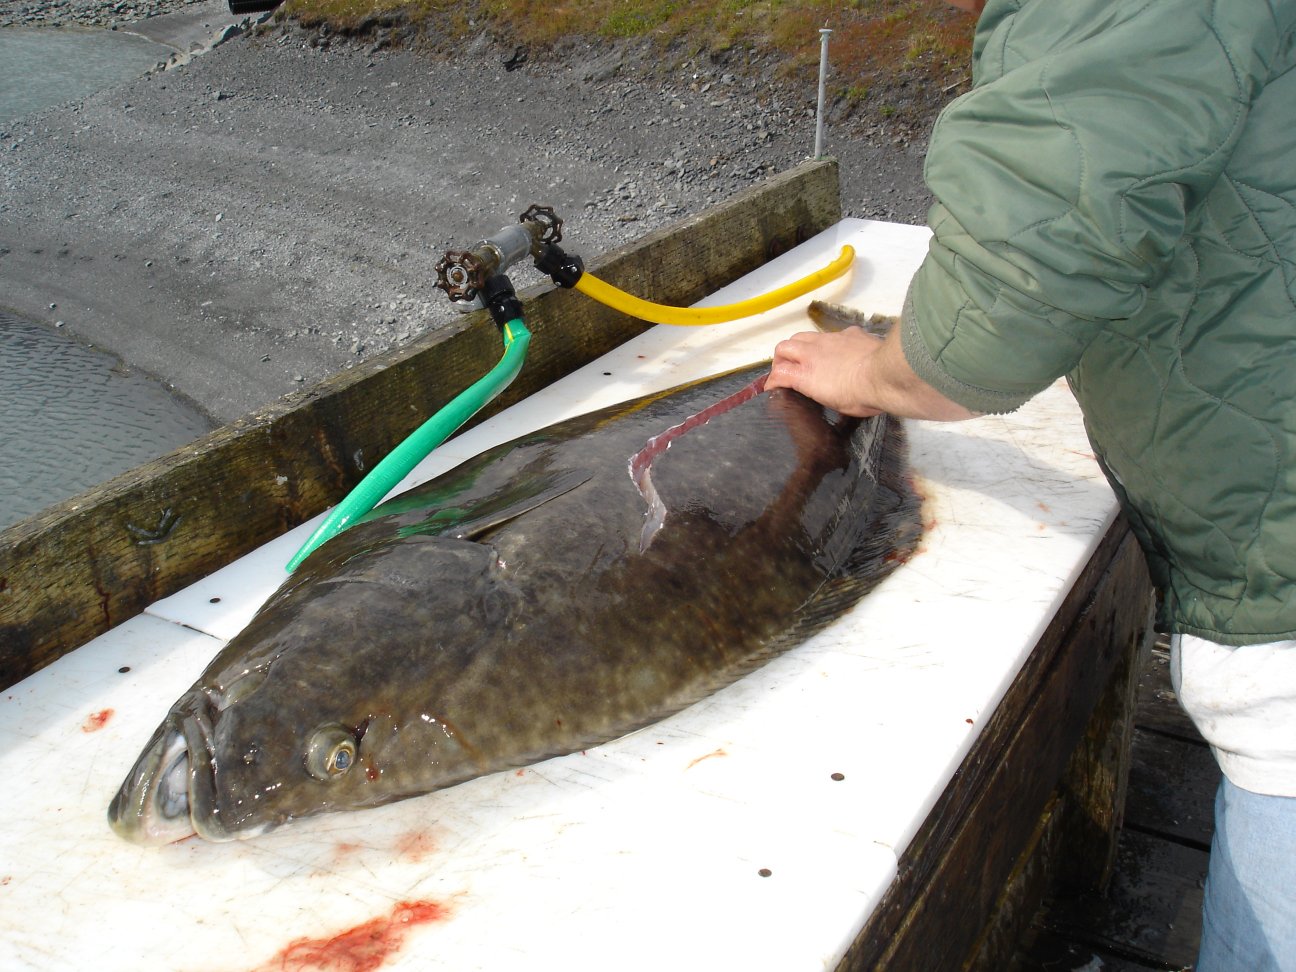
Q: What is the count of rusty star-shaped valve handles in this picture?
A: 2